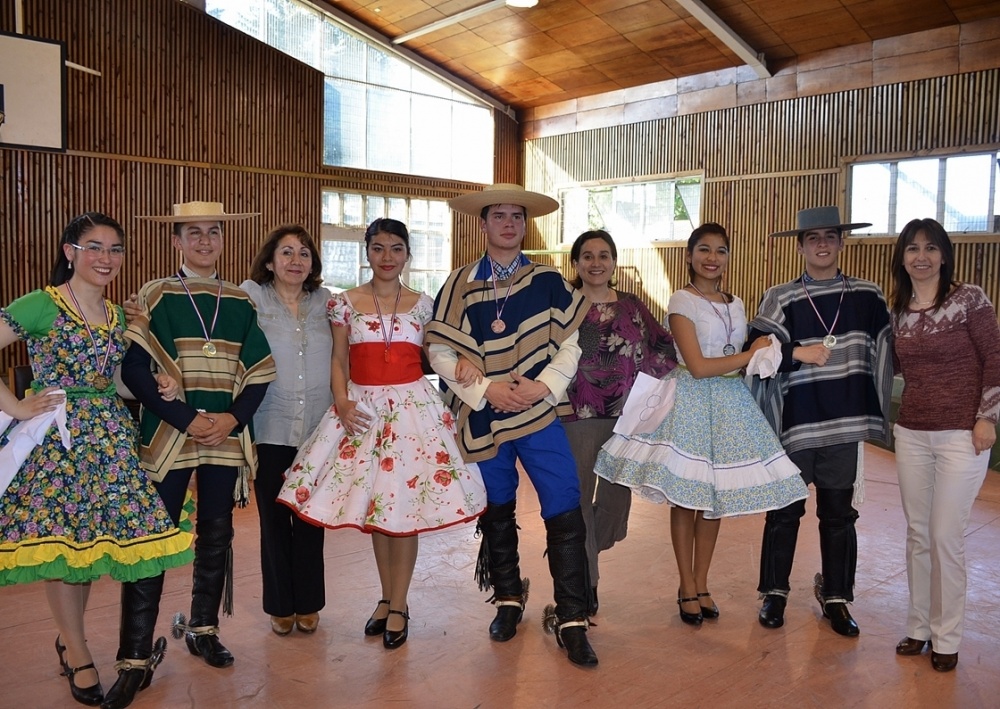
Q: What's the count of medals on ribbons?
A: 6